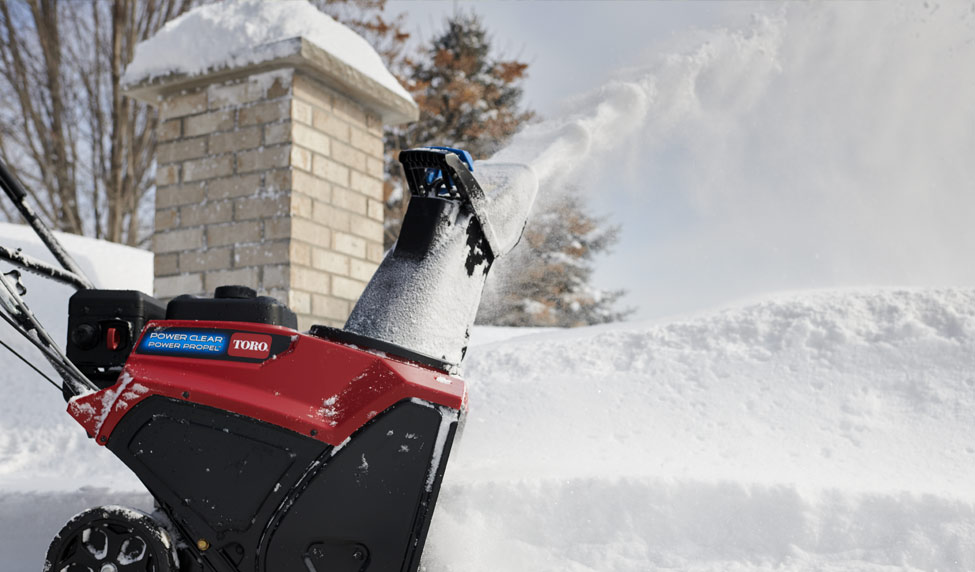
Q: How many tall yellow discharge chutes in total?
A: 0